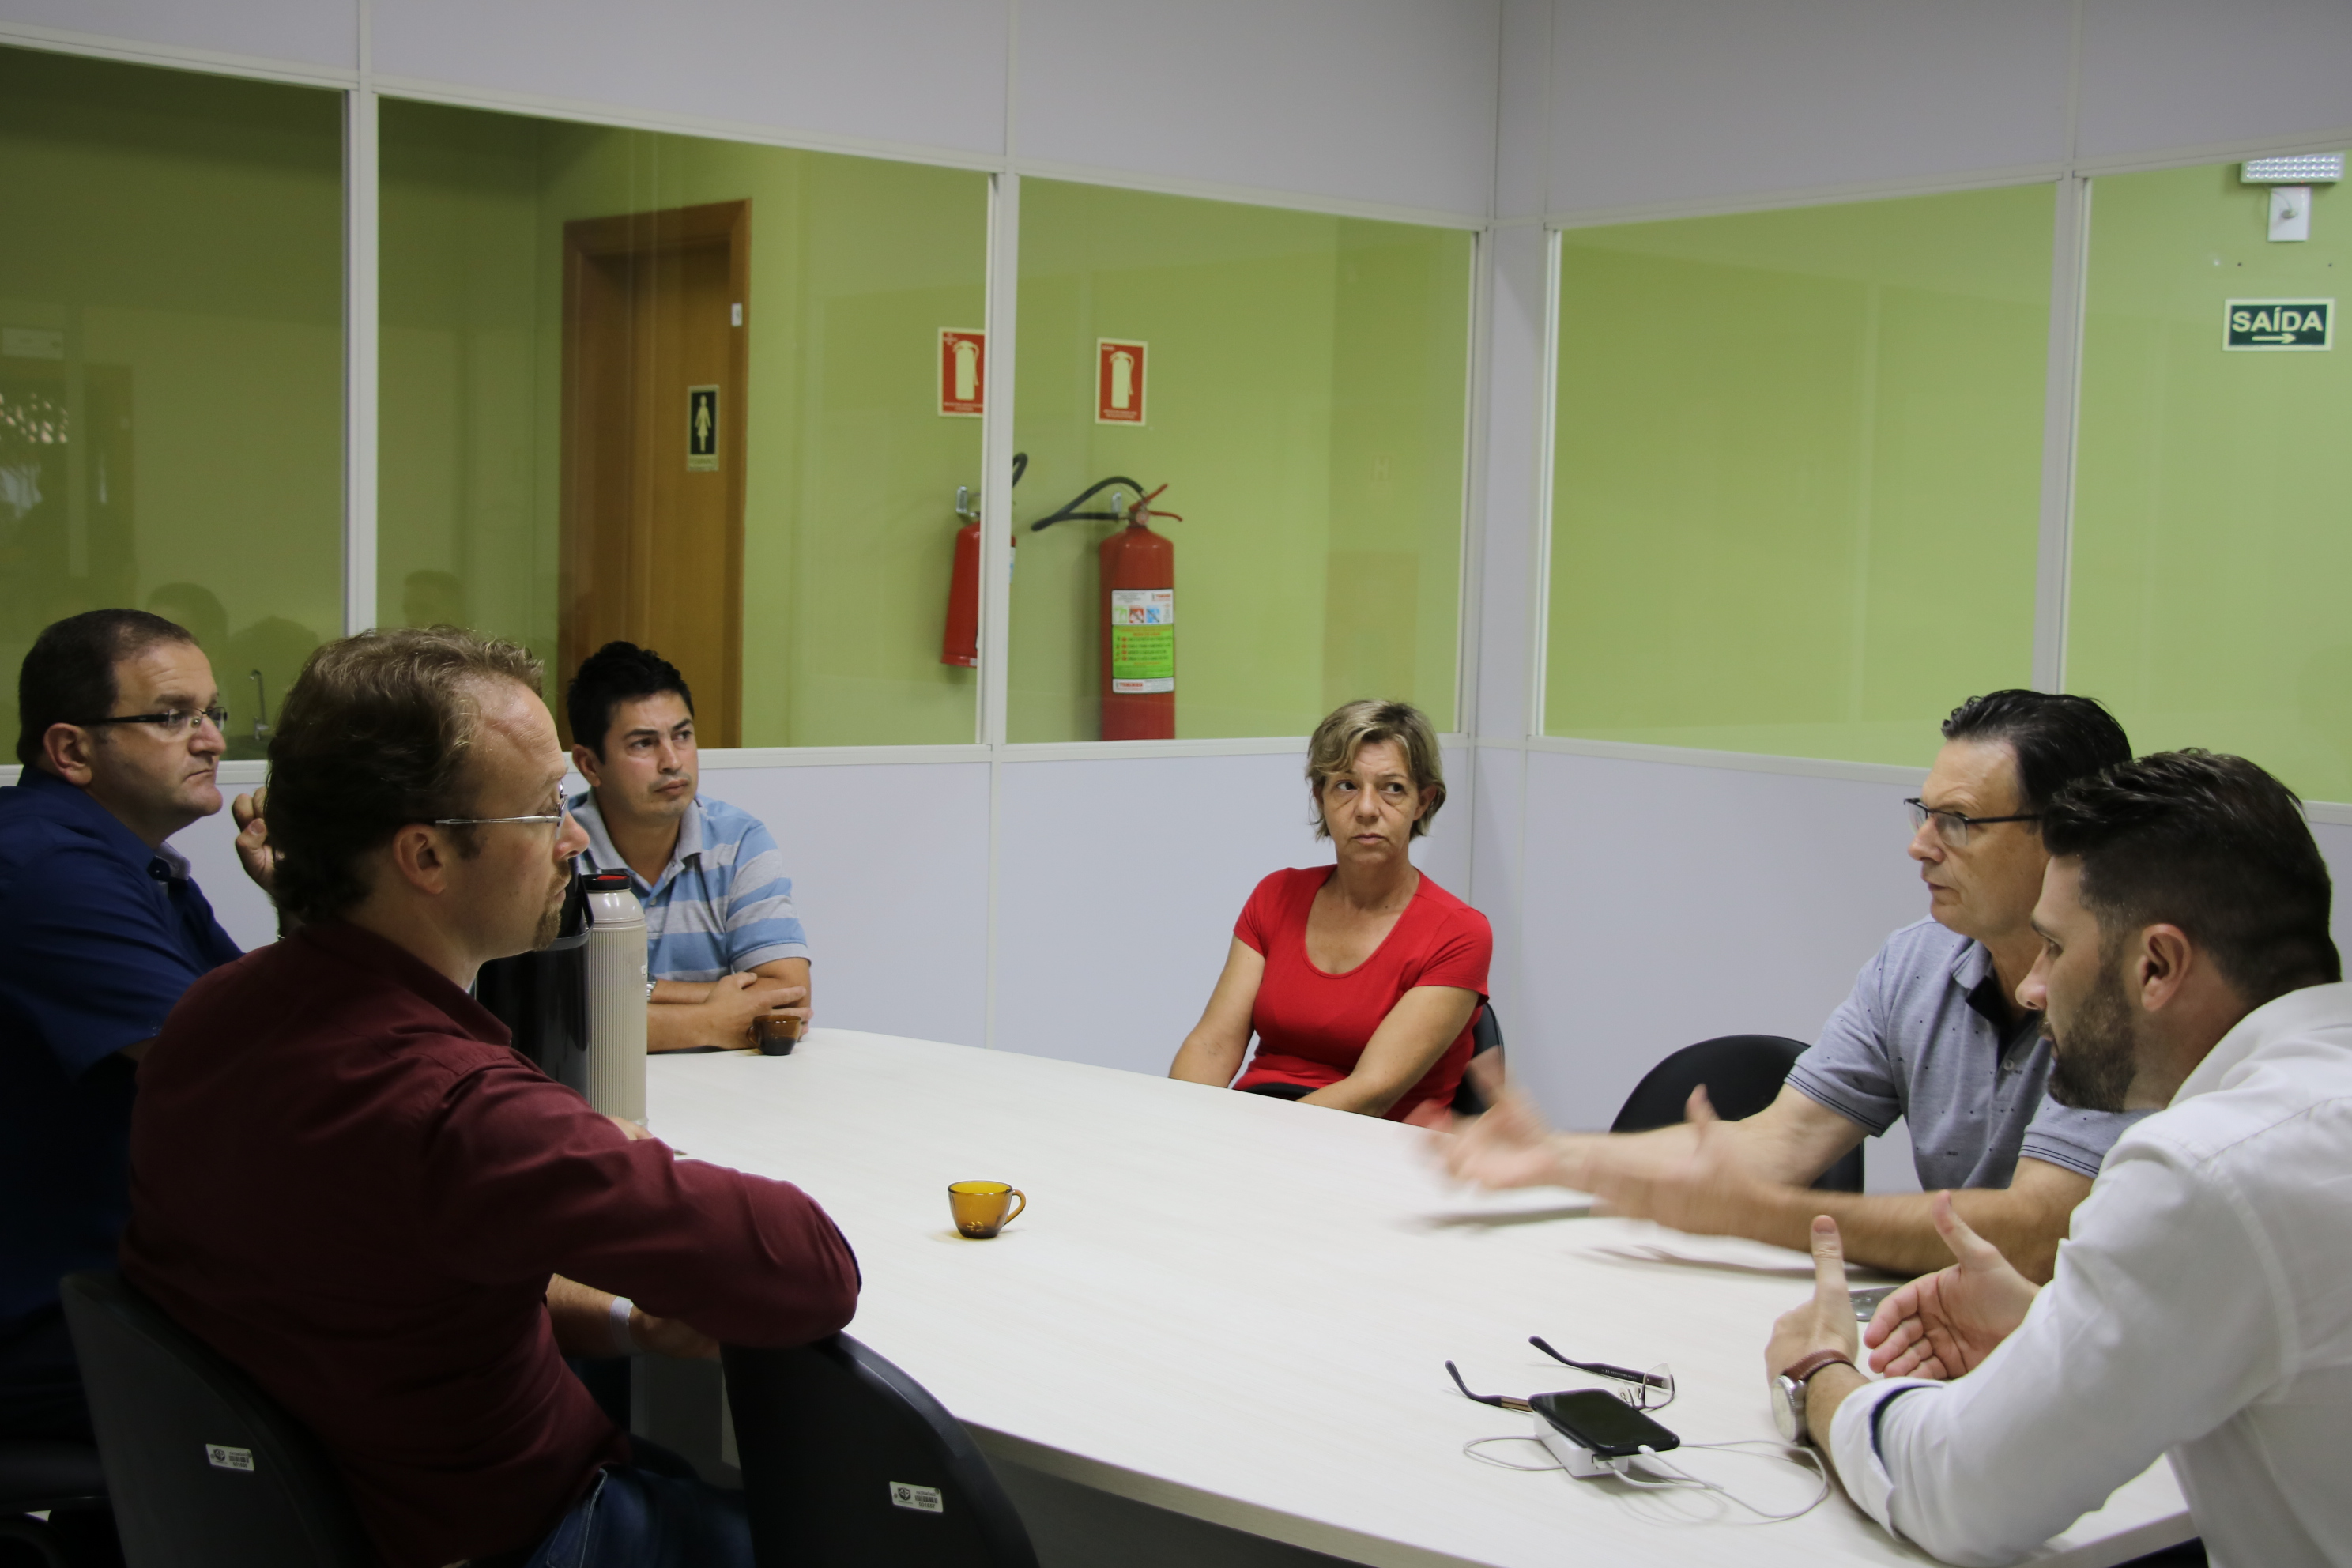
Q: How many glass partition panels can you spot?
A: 5